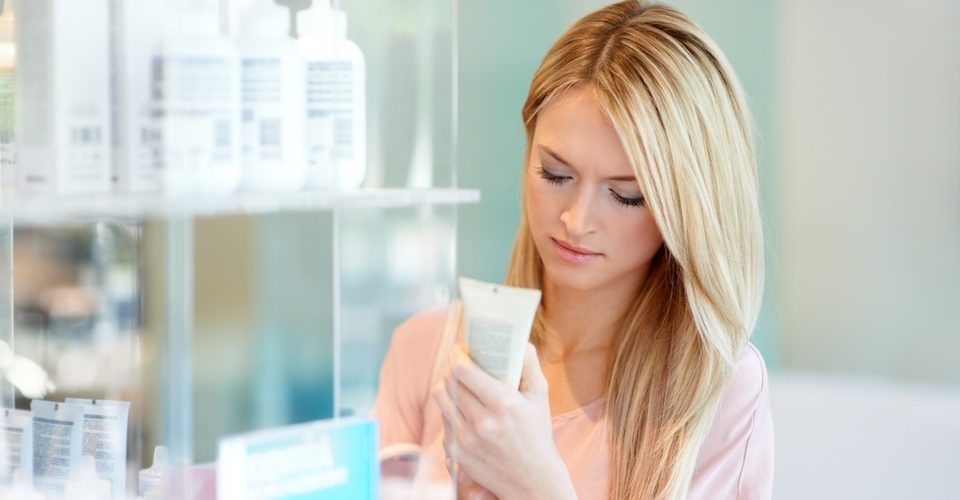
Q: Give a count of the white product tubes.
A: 4